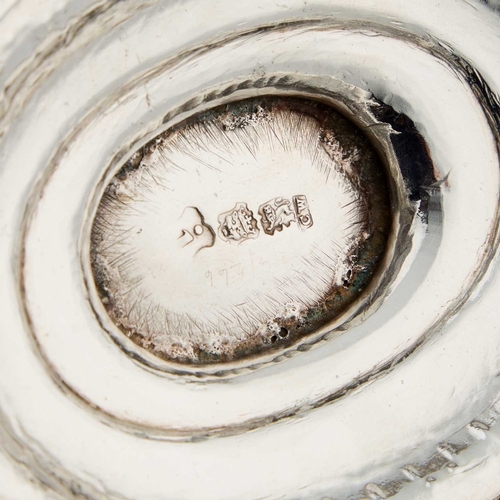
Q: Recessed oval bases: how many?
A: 1